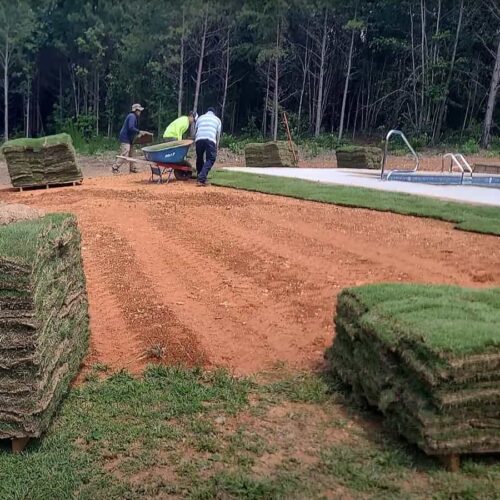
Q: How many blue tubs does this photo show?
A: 1